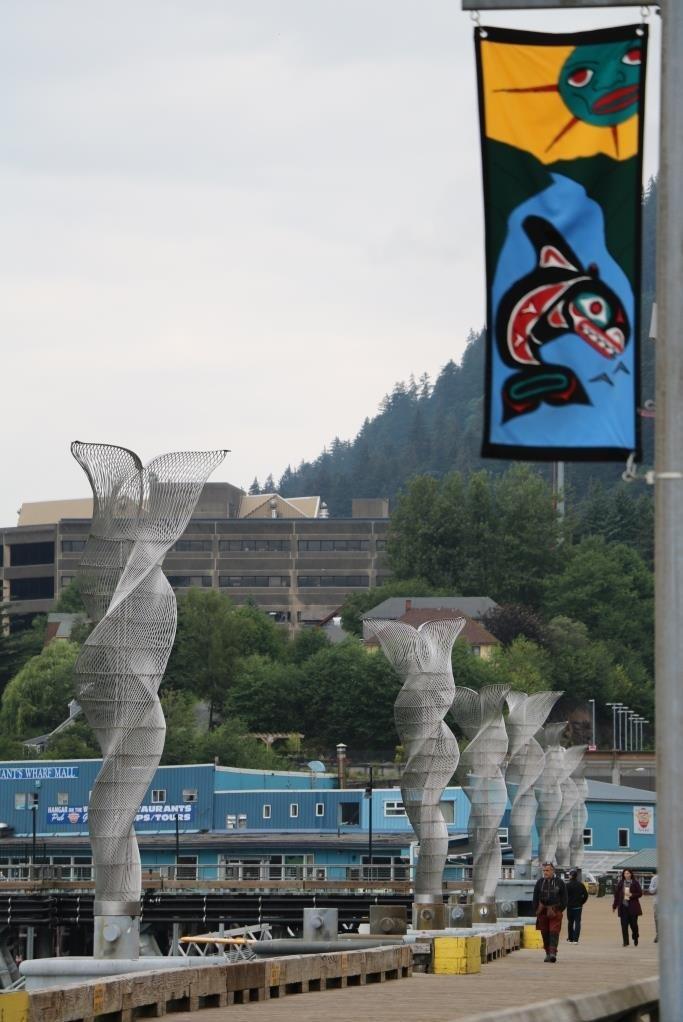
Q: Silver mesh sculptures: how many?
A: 7